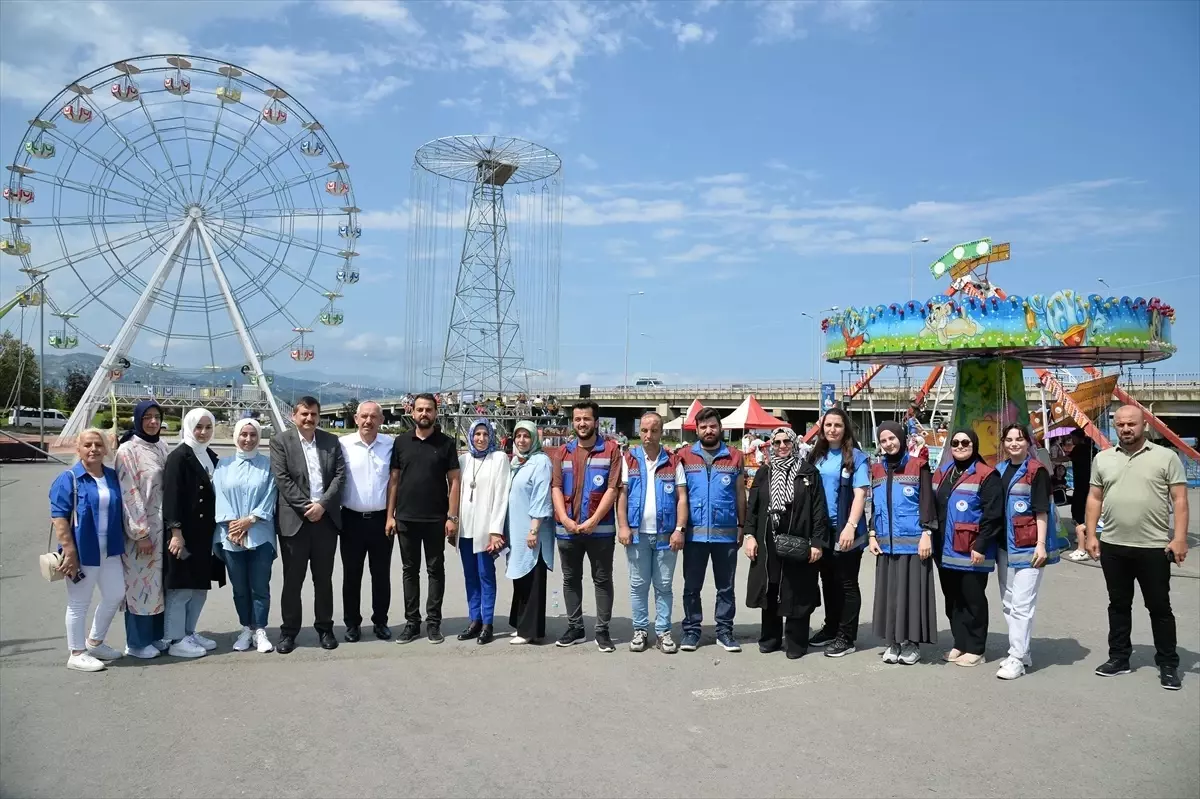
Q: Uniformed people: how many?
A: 7